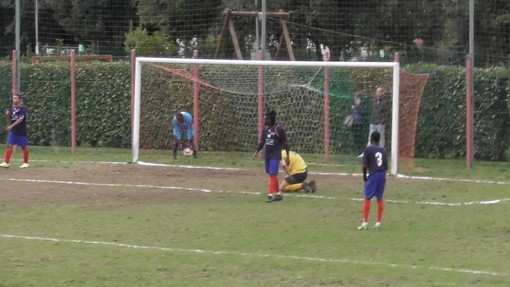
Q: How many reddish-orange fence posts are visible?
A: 8